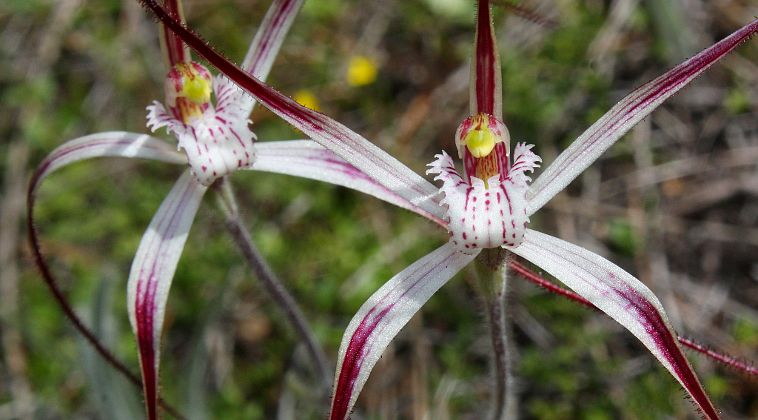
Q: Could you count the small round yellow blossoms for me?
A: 2